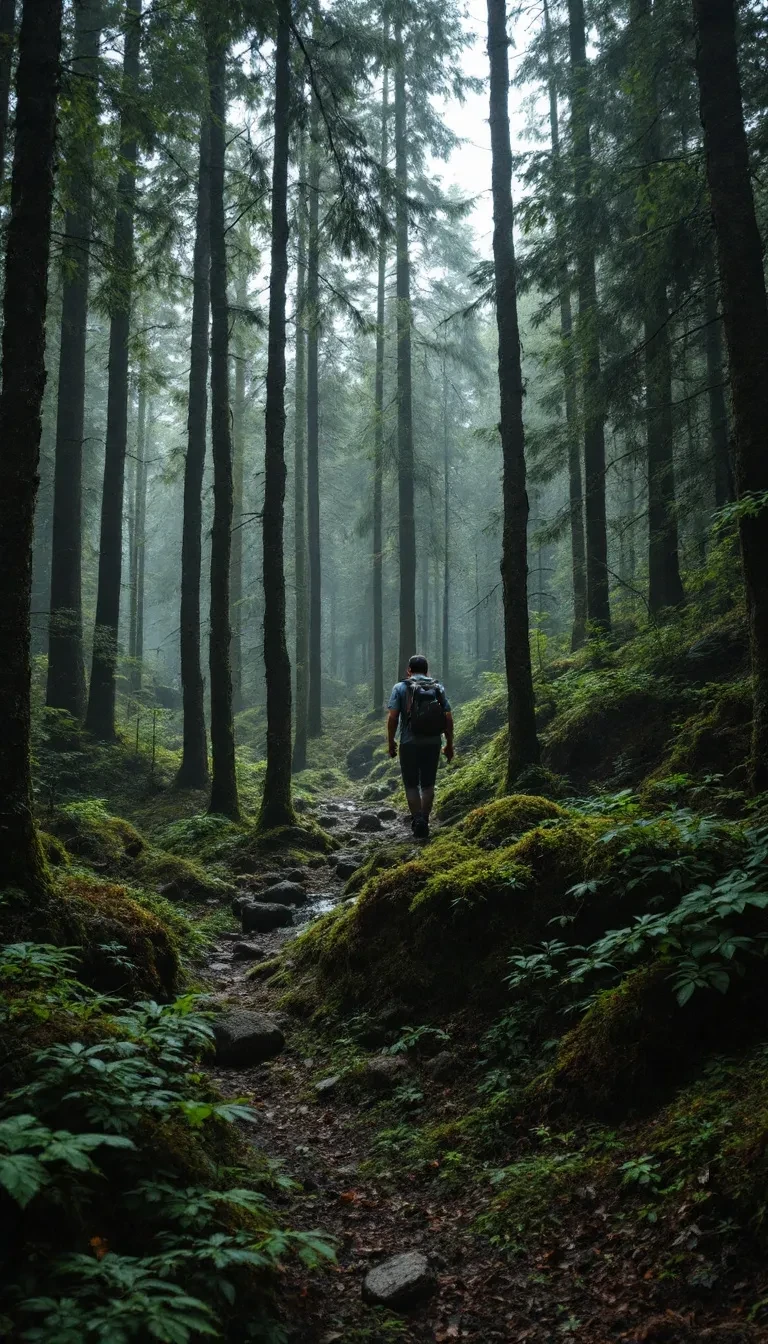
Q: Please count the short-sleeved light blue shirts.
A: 1